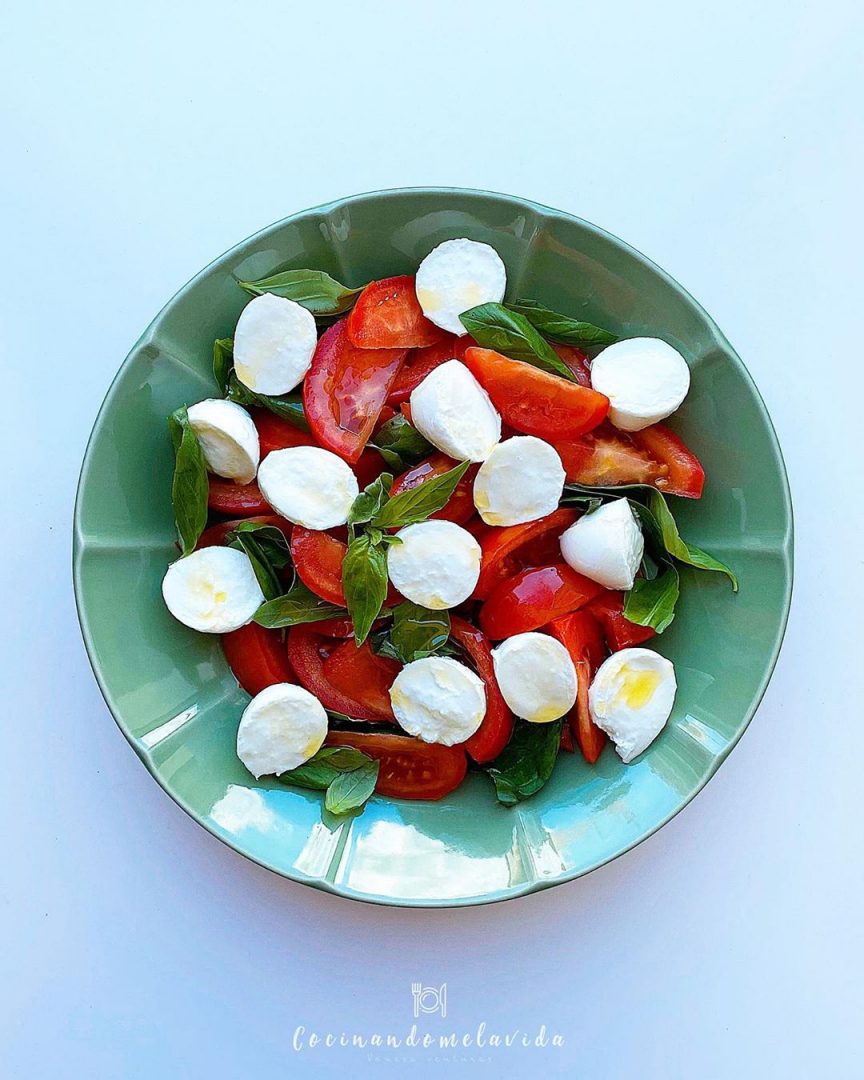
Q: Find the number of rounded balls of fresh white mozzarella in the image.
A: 14